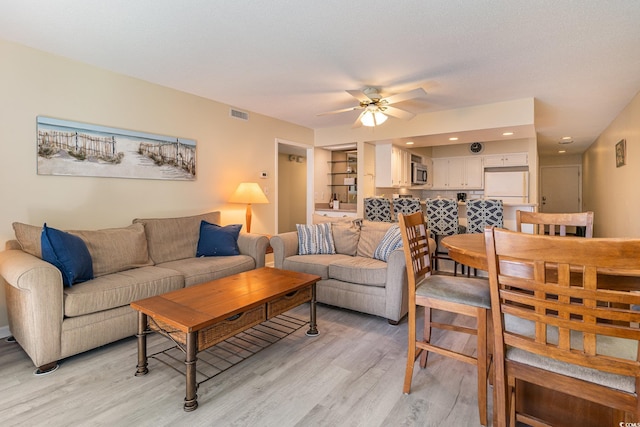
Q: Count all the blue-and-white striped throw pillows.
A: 2